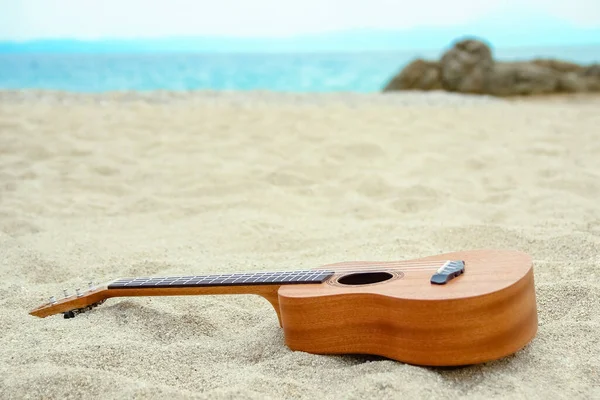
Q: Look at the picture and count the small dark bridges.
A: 1